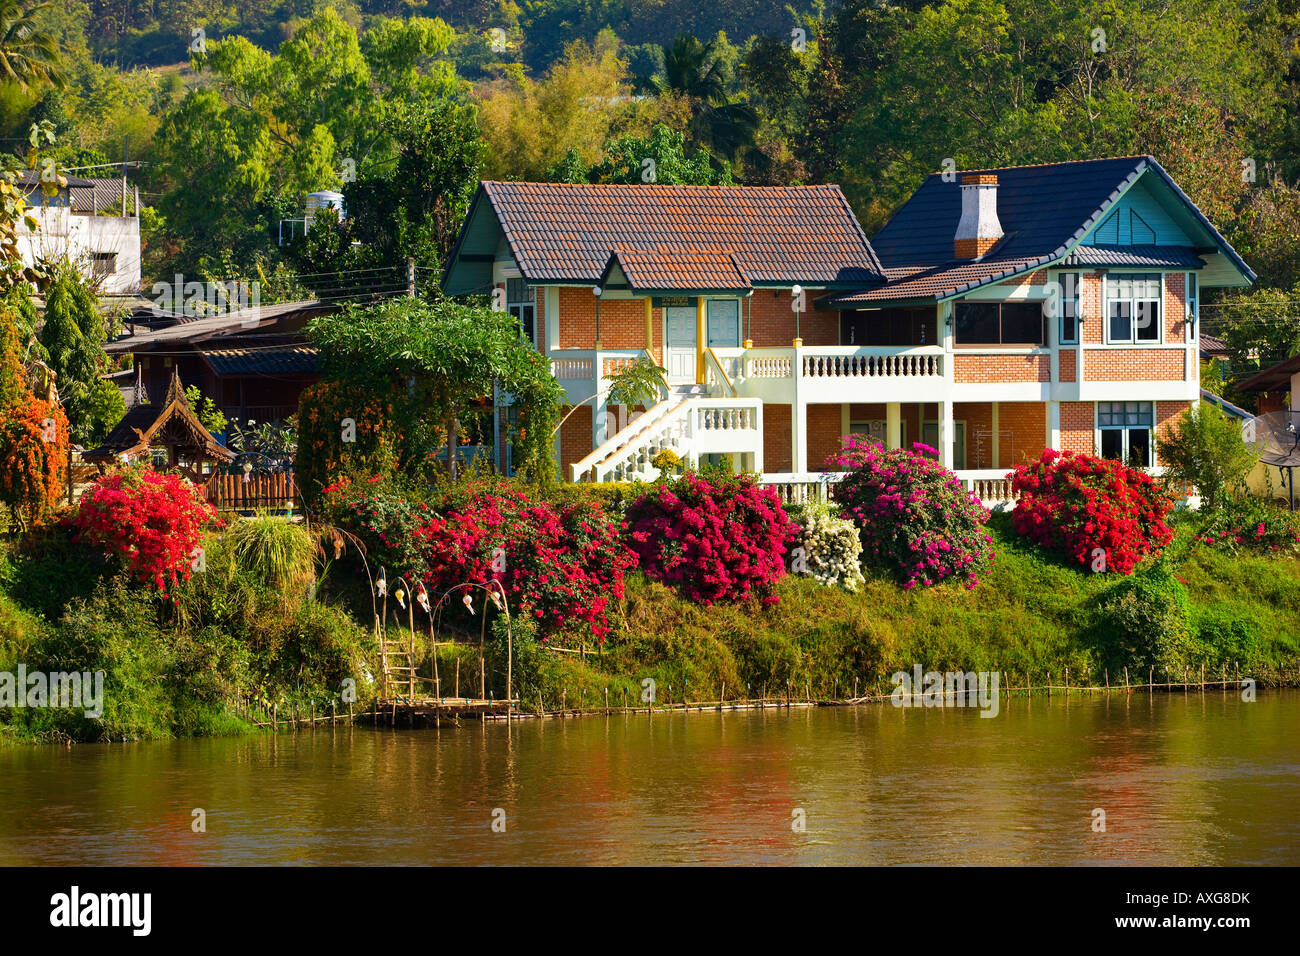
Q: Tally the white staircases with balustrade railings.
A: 1